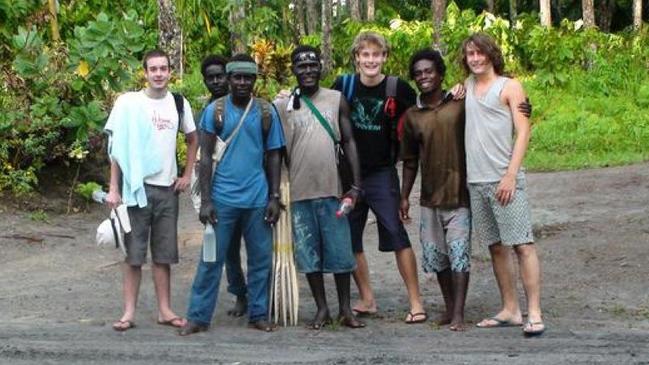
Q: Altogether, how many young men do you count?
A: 7